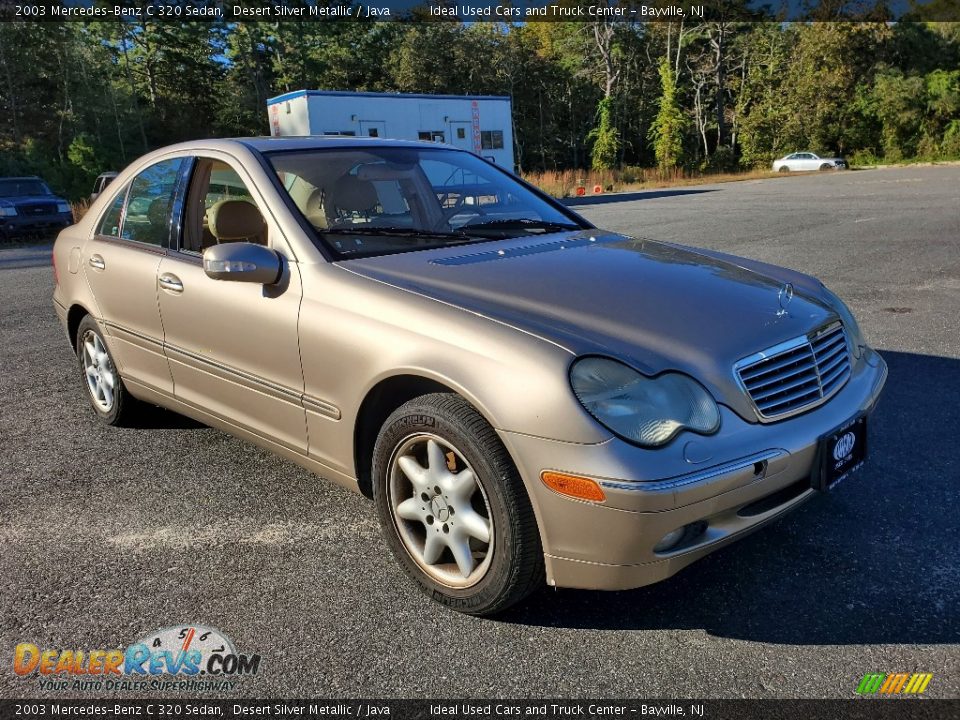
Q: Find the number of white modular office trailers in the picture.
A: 1